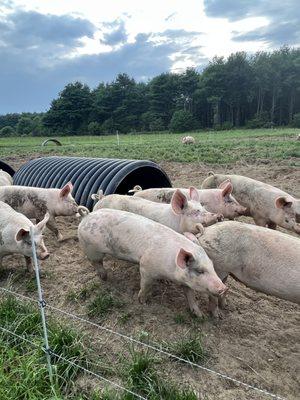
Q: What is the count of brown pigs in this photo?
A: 0